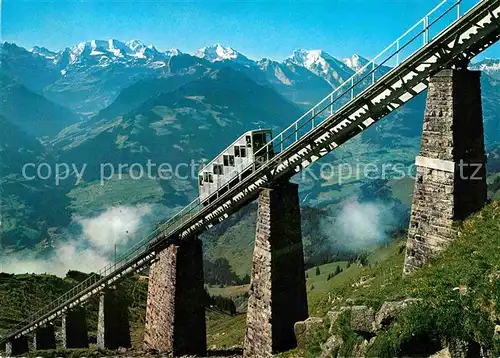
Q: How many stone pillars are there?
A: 7